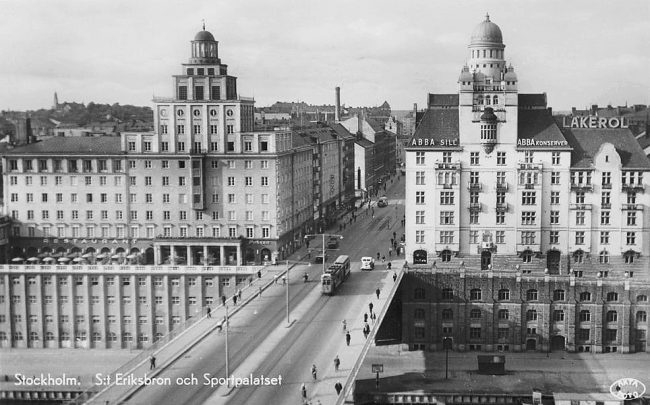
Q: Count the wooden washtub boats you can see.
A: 0